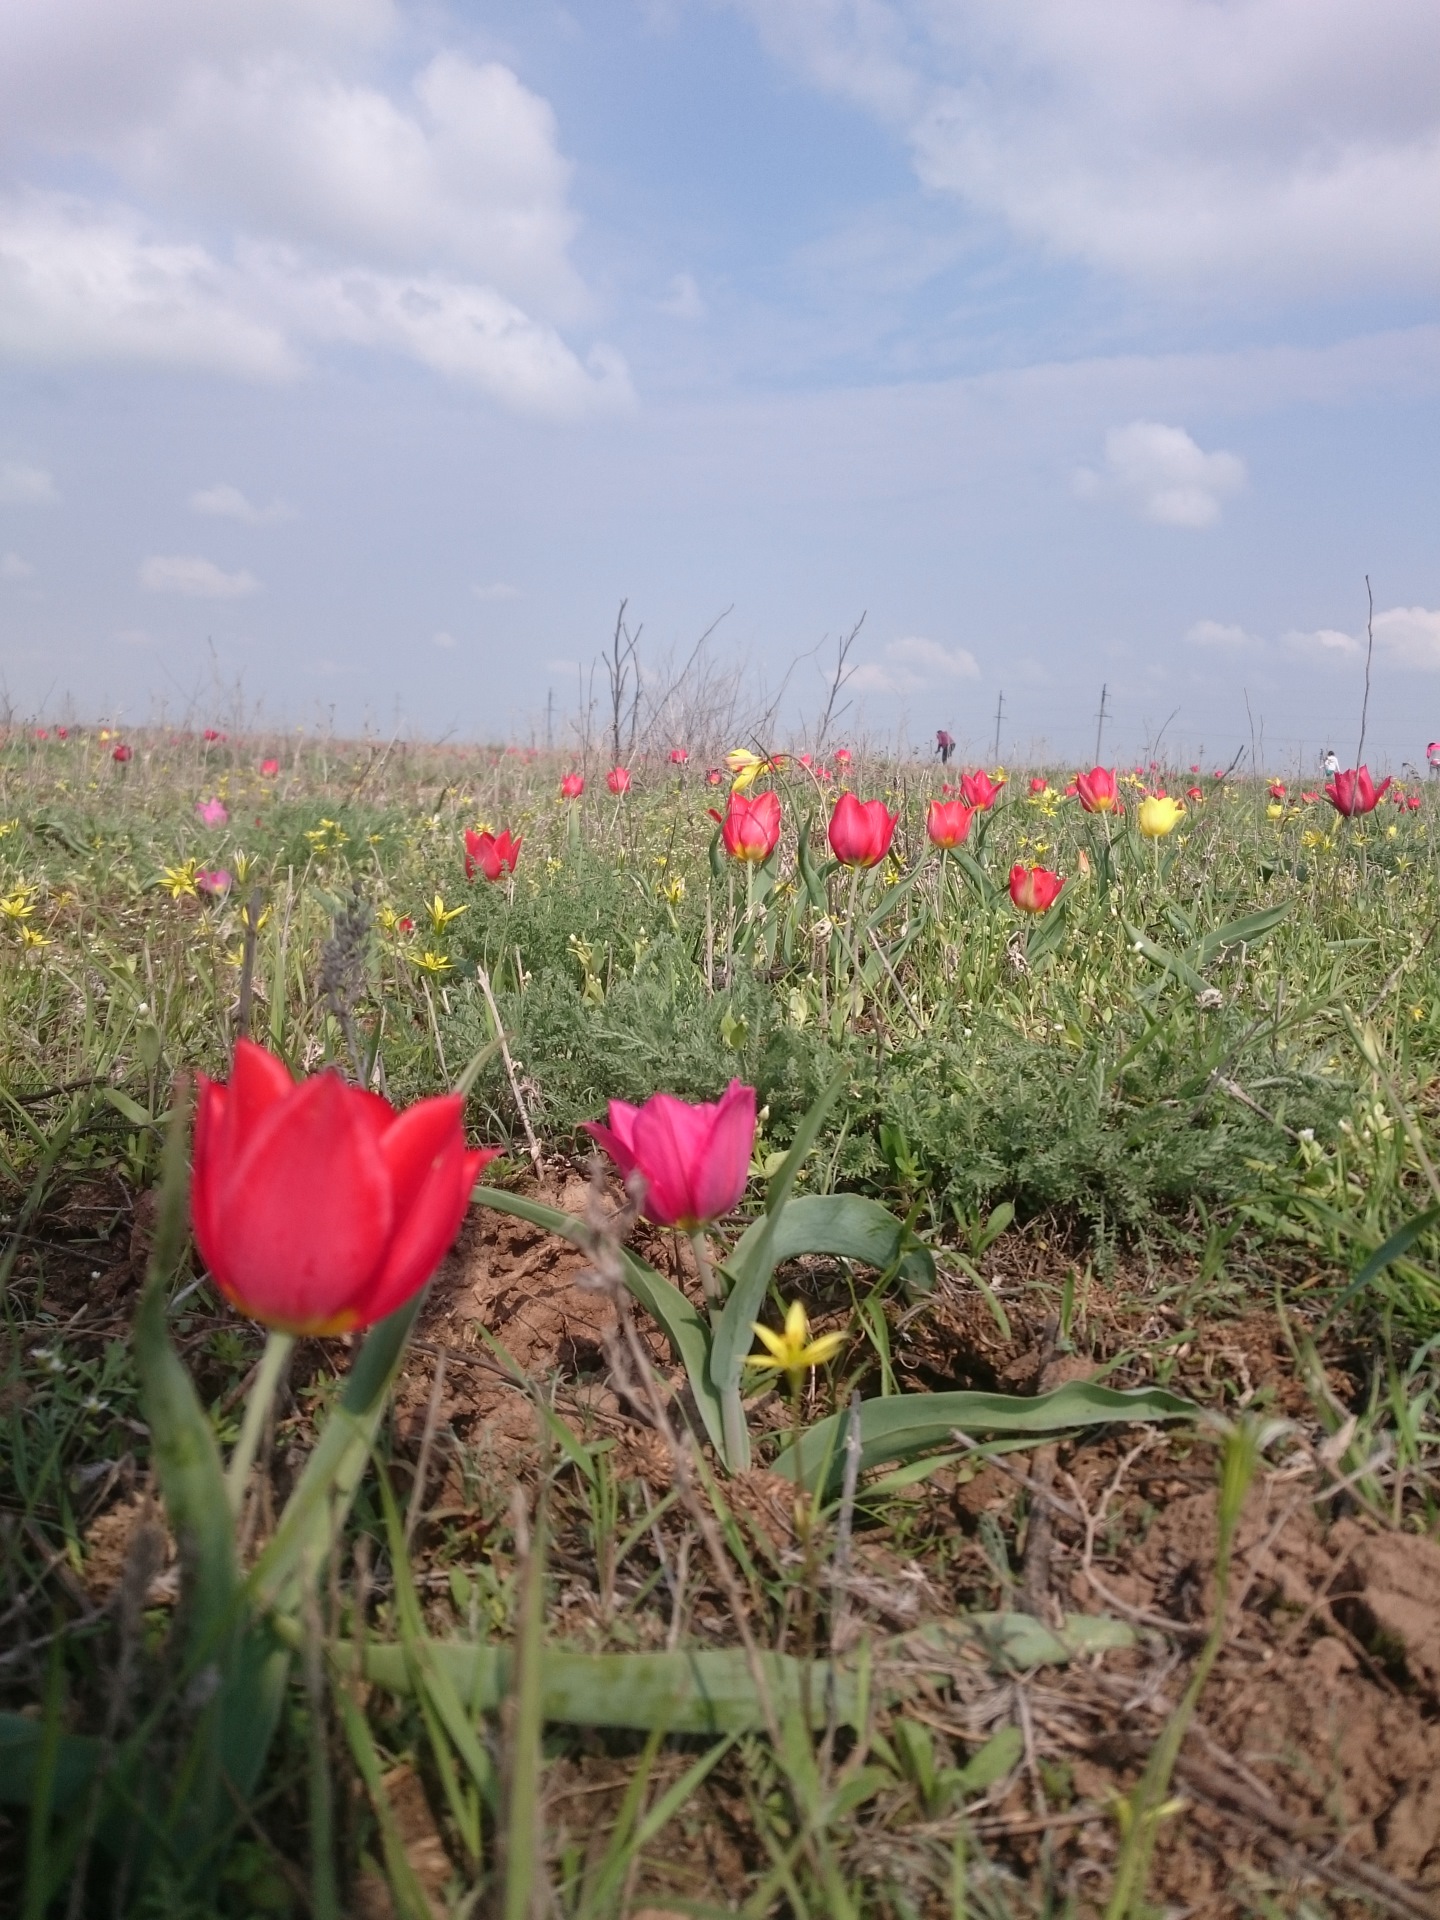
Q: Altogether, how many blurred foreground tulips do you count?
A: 2